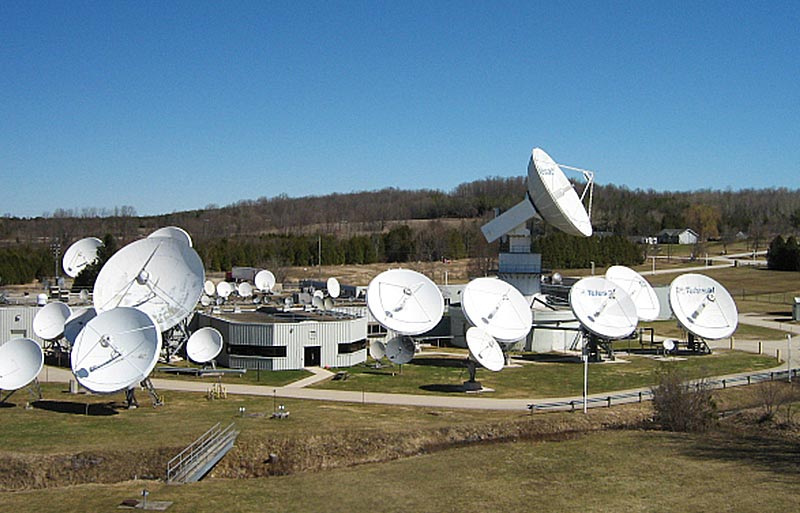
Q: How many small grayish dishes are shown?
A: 2